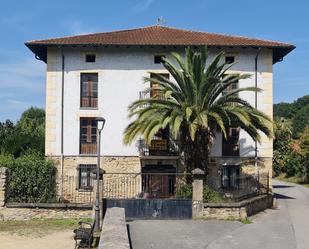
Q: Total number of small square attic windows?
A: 3